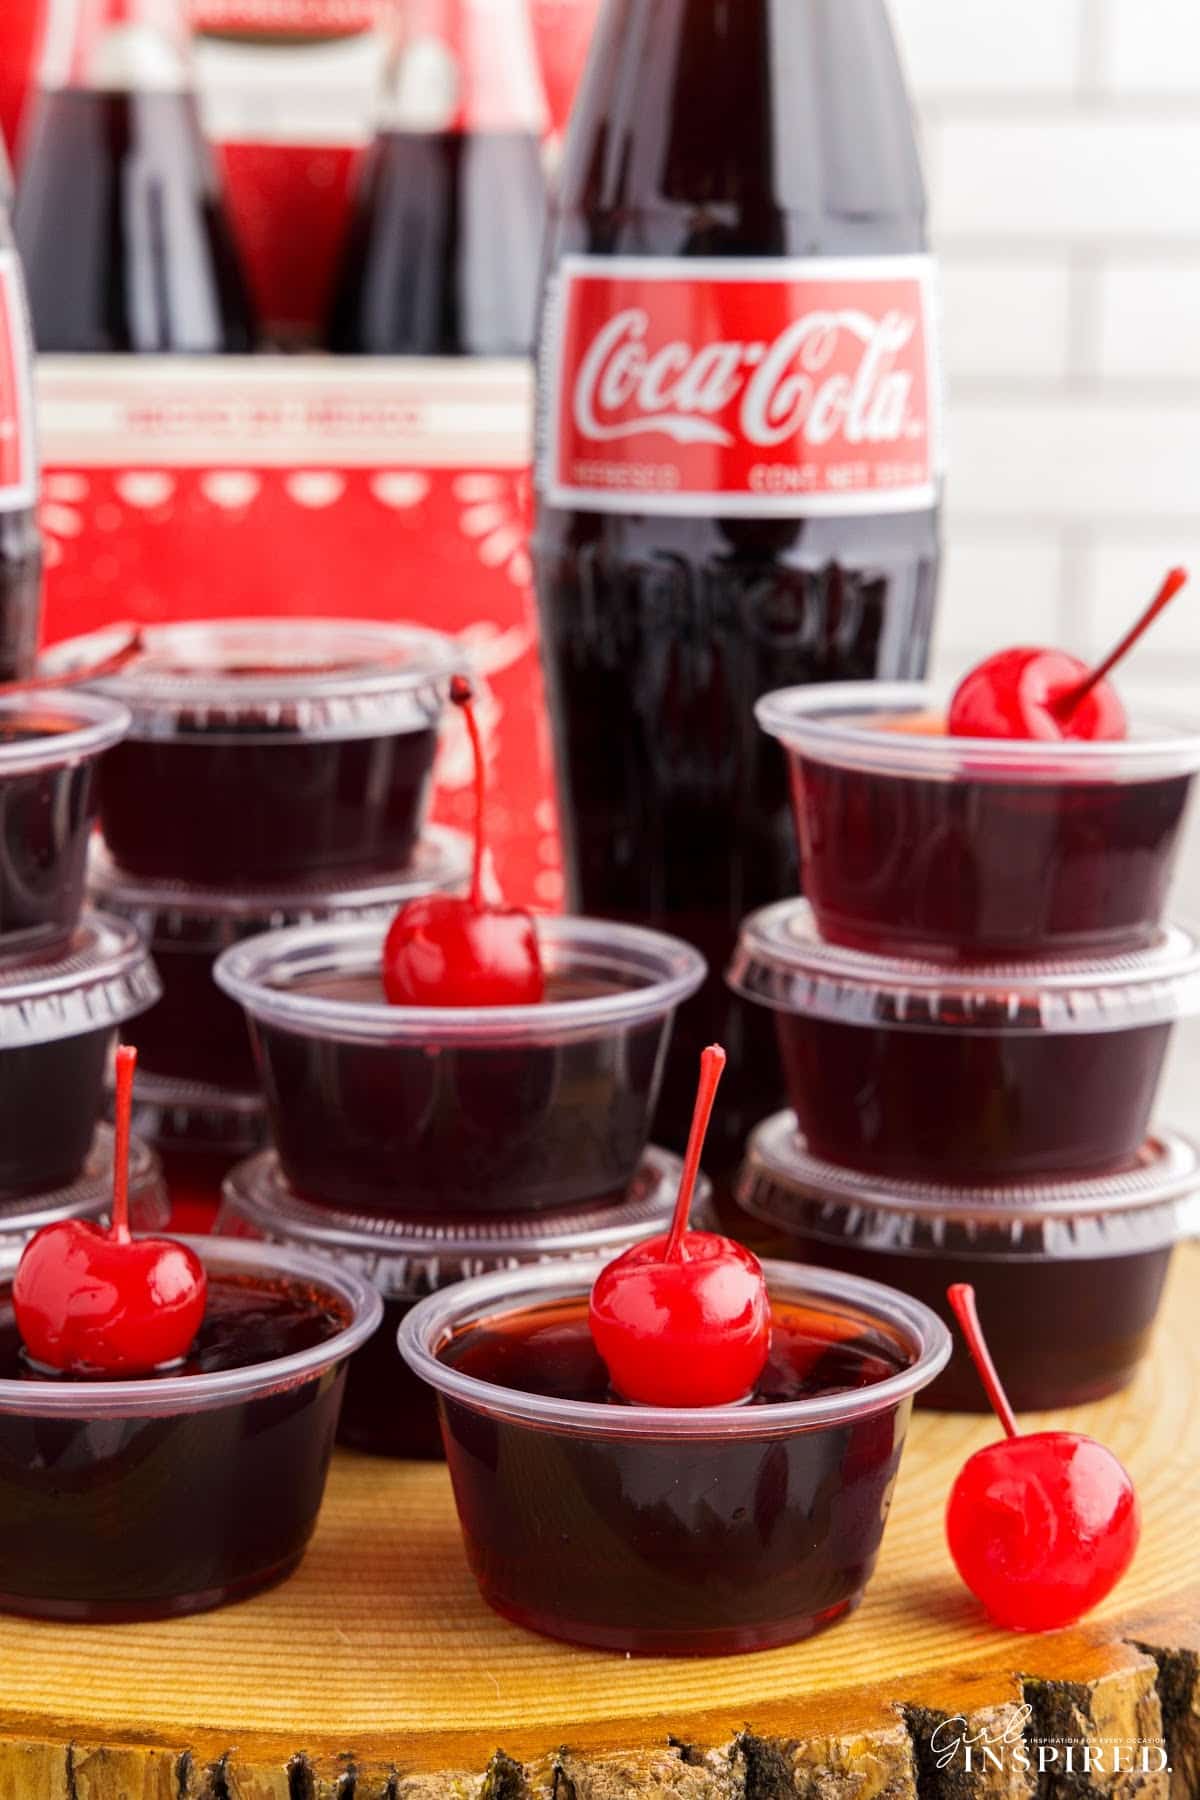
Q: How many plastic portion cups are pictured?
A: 13